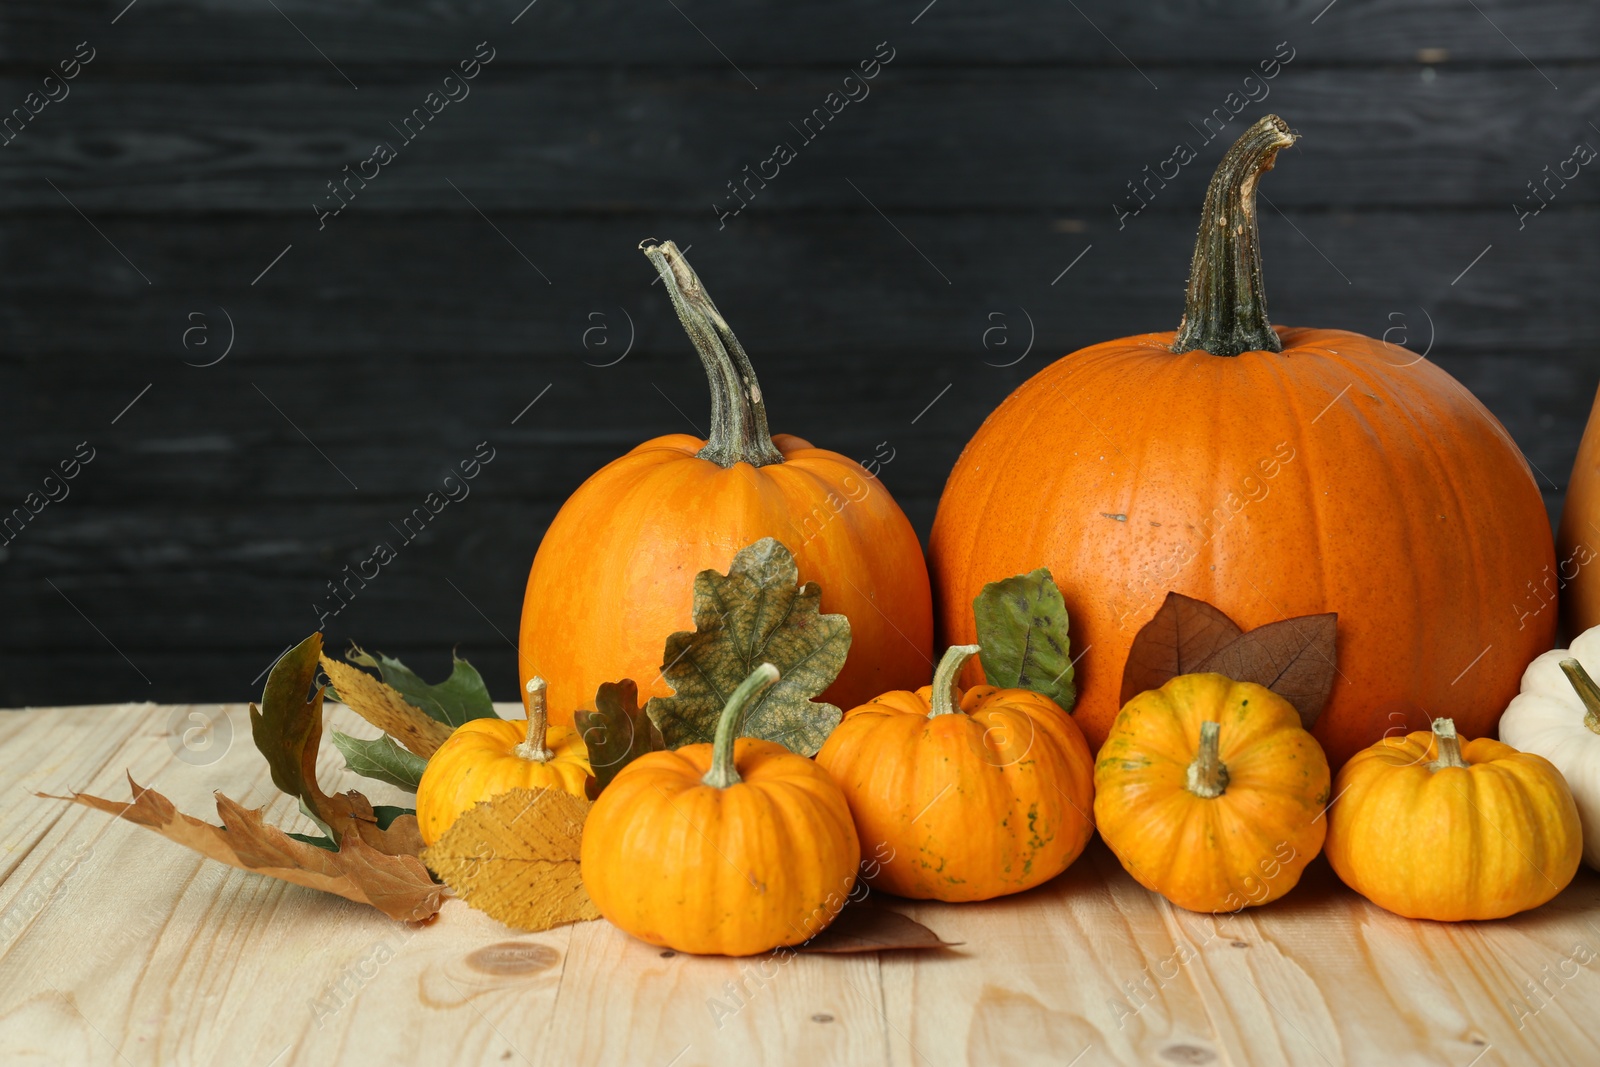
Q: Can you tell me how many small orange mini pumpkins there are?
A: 5